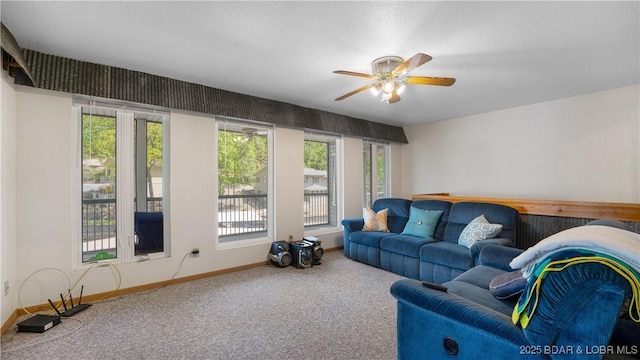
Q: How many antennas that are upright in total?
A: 4